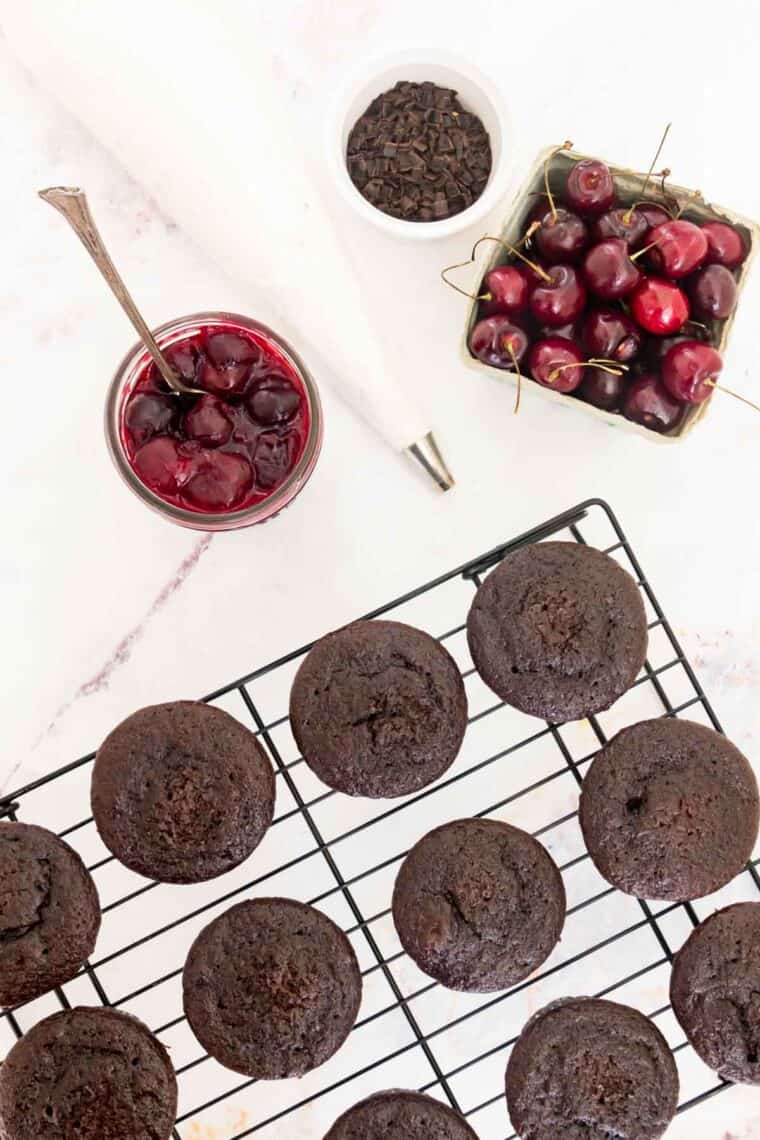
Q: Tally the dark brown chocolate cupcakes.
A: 11